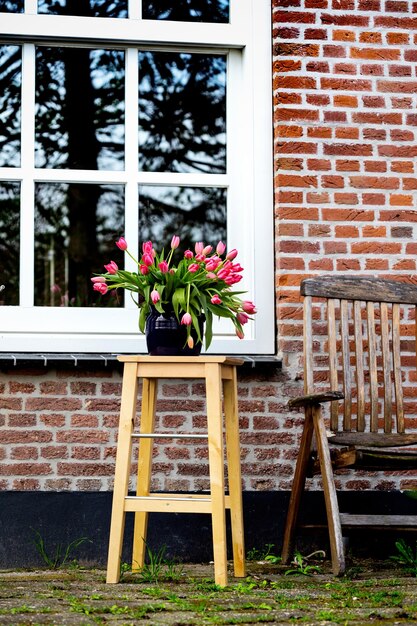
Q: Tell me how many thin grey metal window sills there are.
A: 1